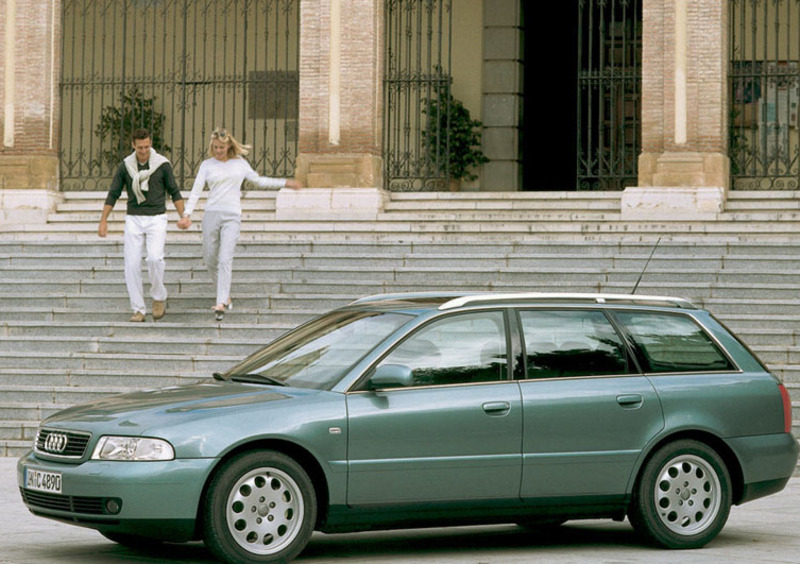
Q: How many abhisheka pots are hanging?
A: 0